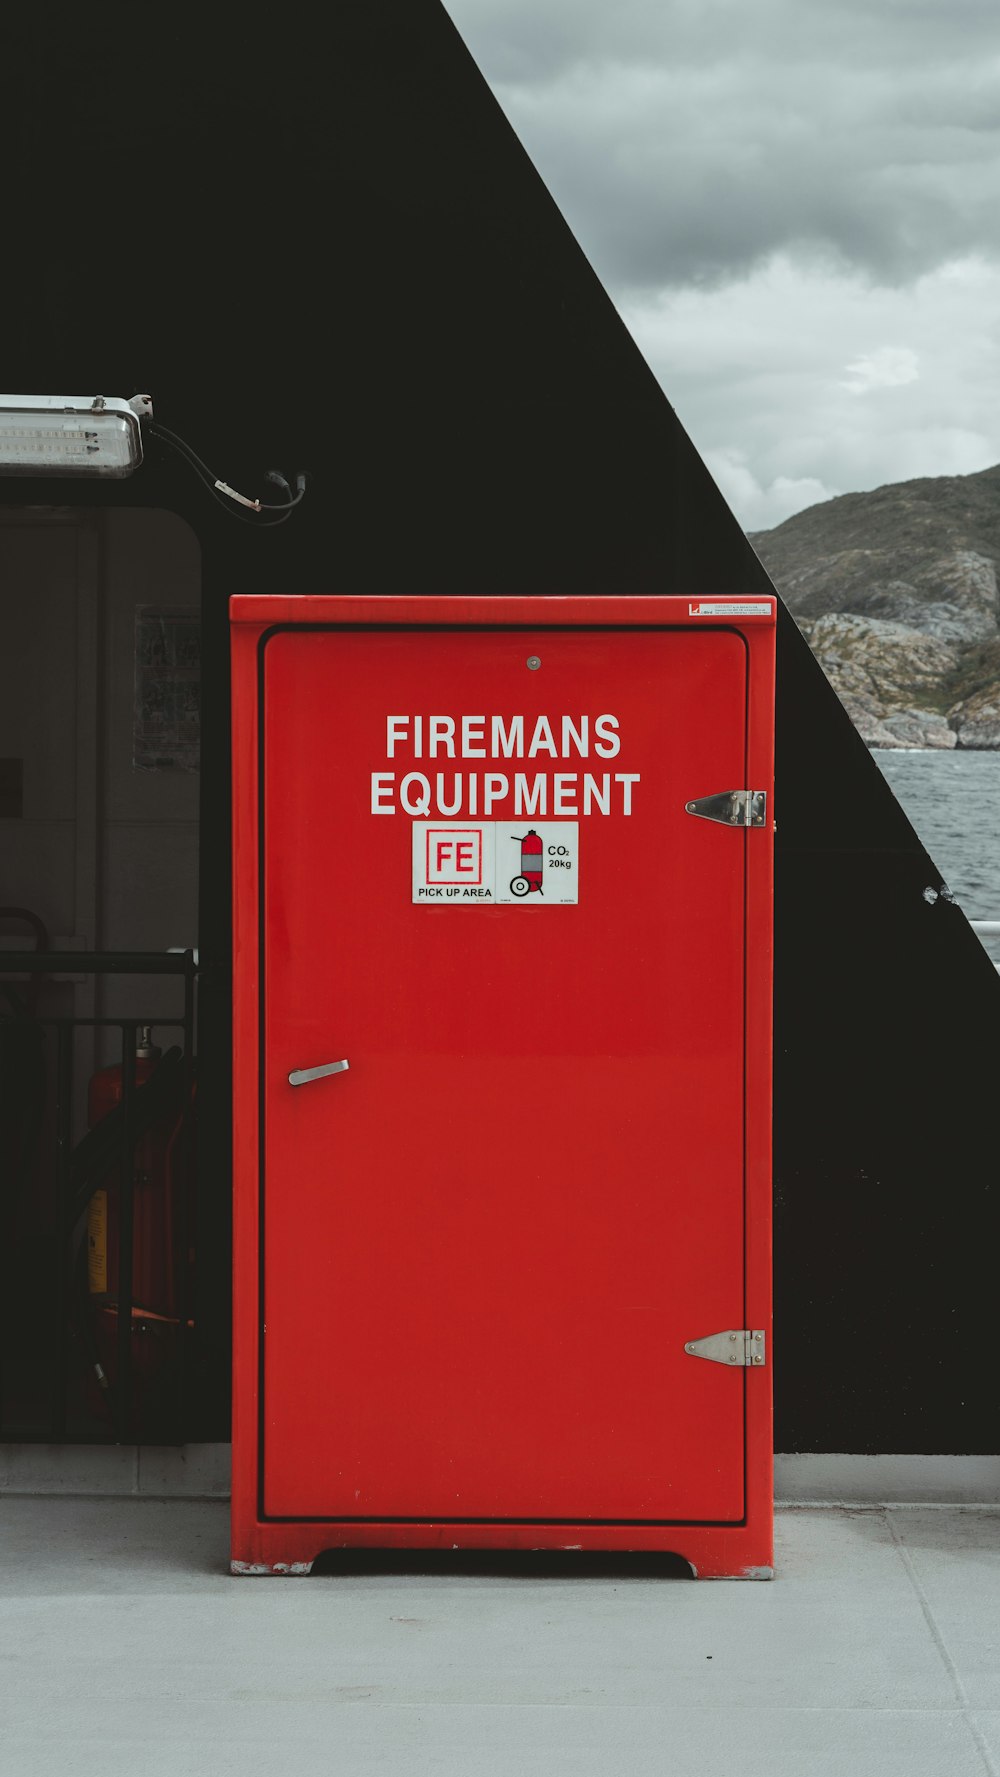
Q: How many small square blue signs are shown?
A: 0